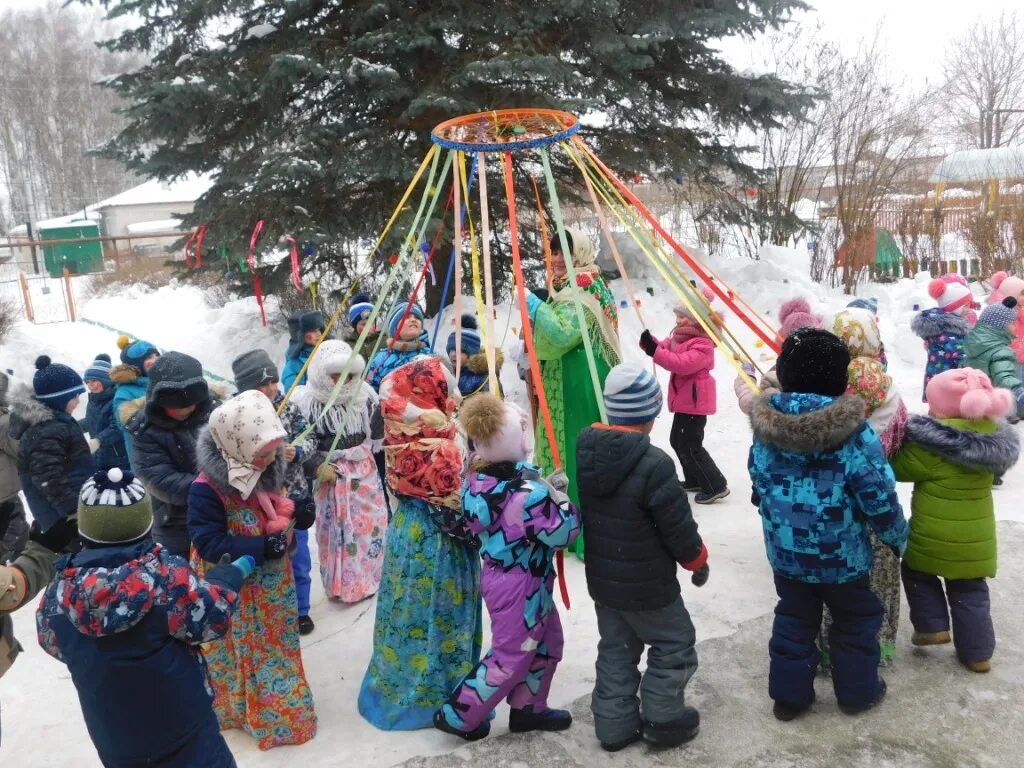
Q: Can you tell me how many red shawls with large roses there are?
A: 1